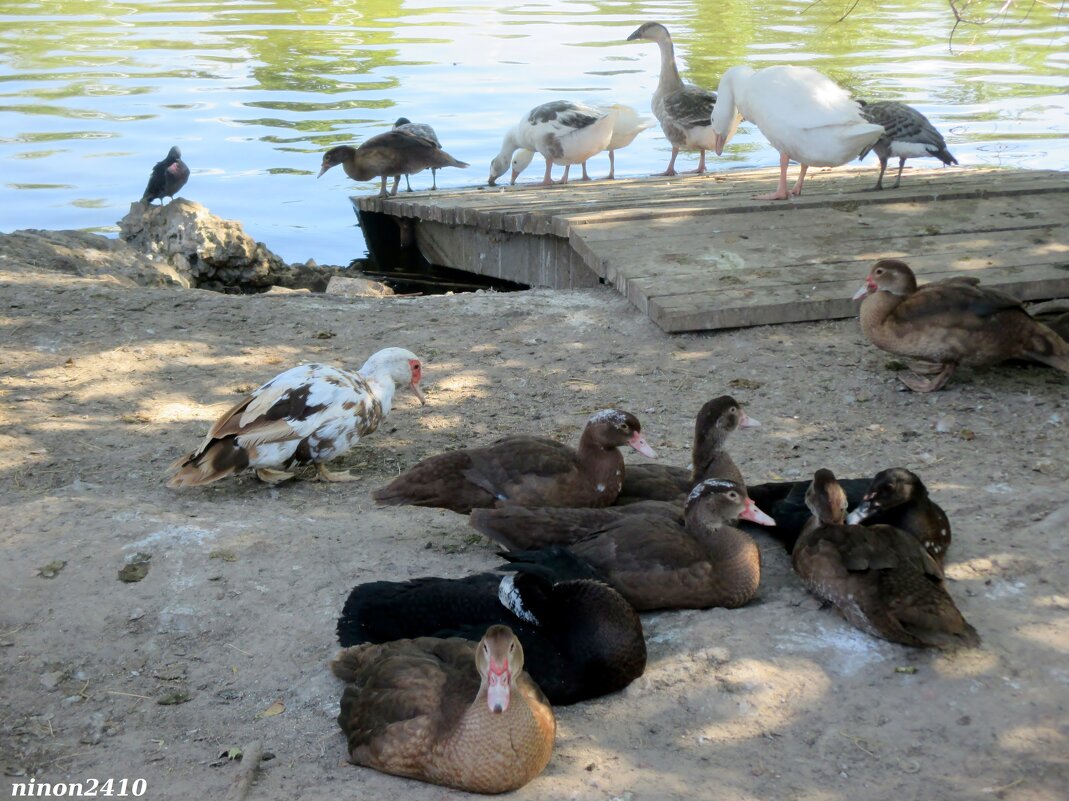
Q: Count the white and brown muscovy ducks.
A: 1